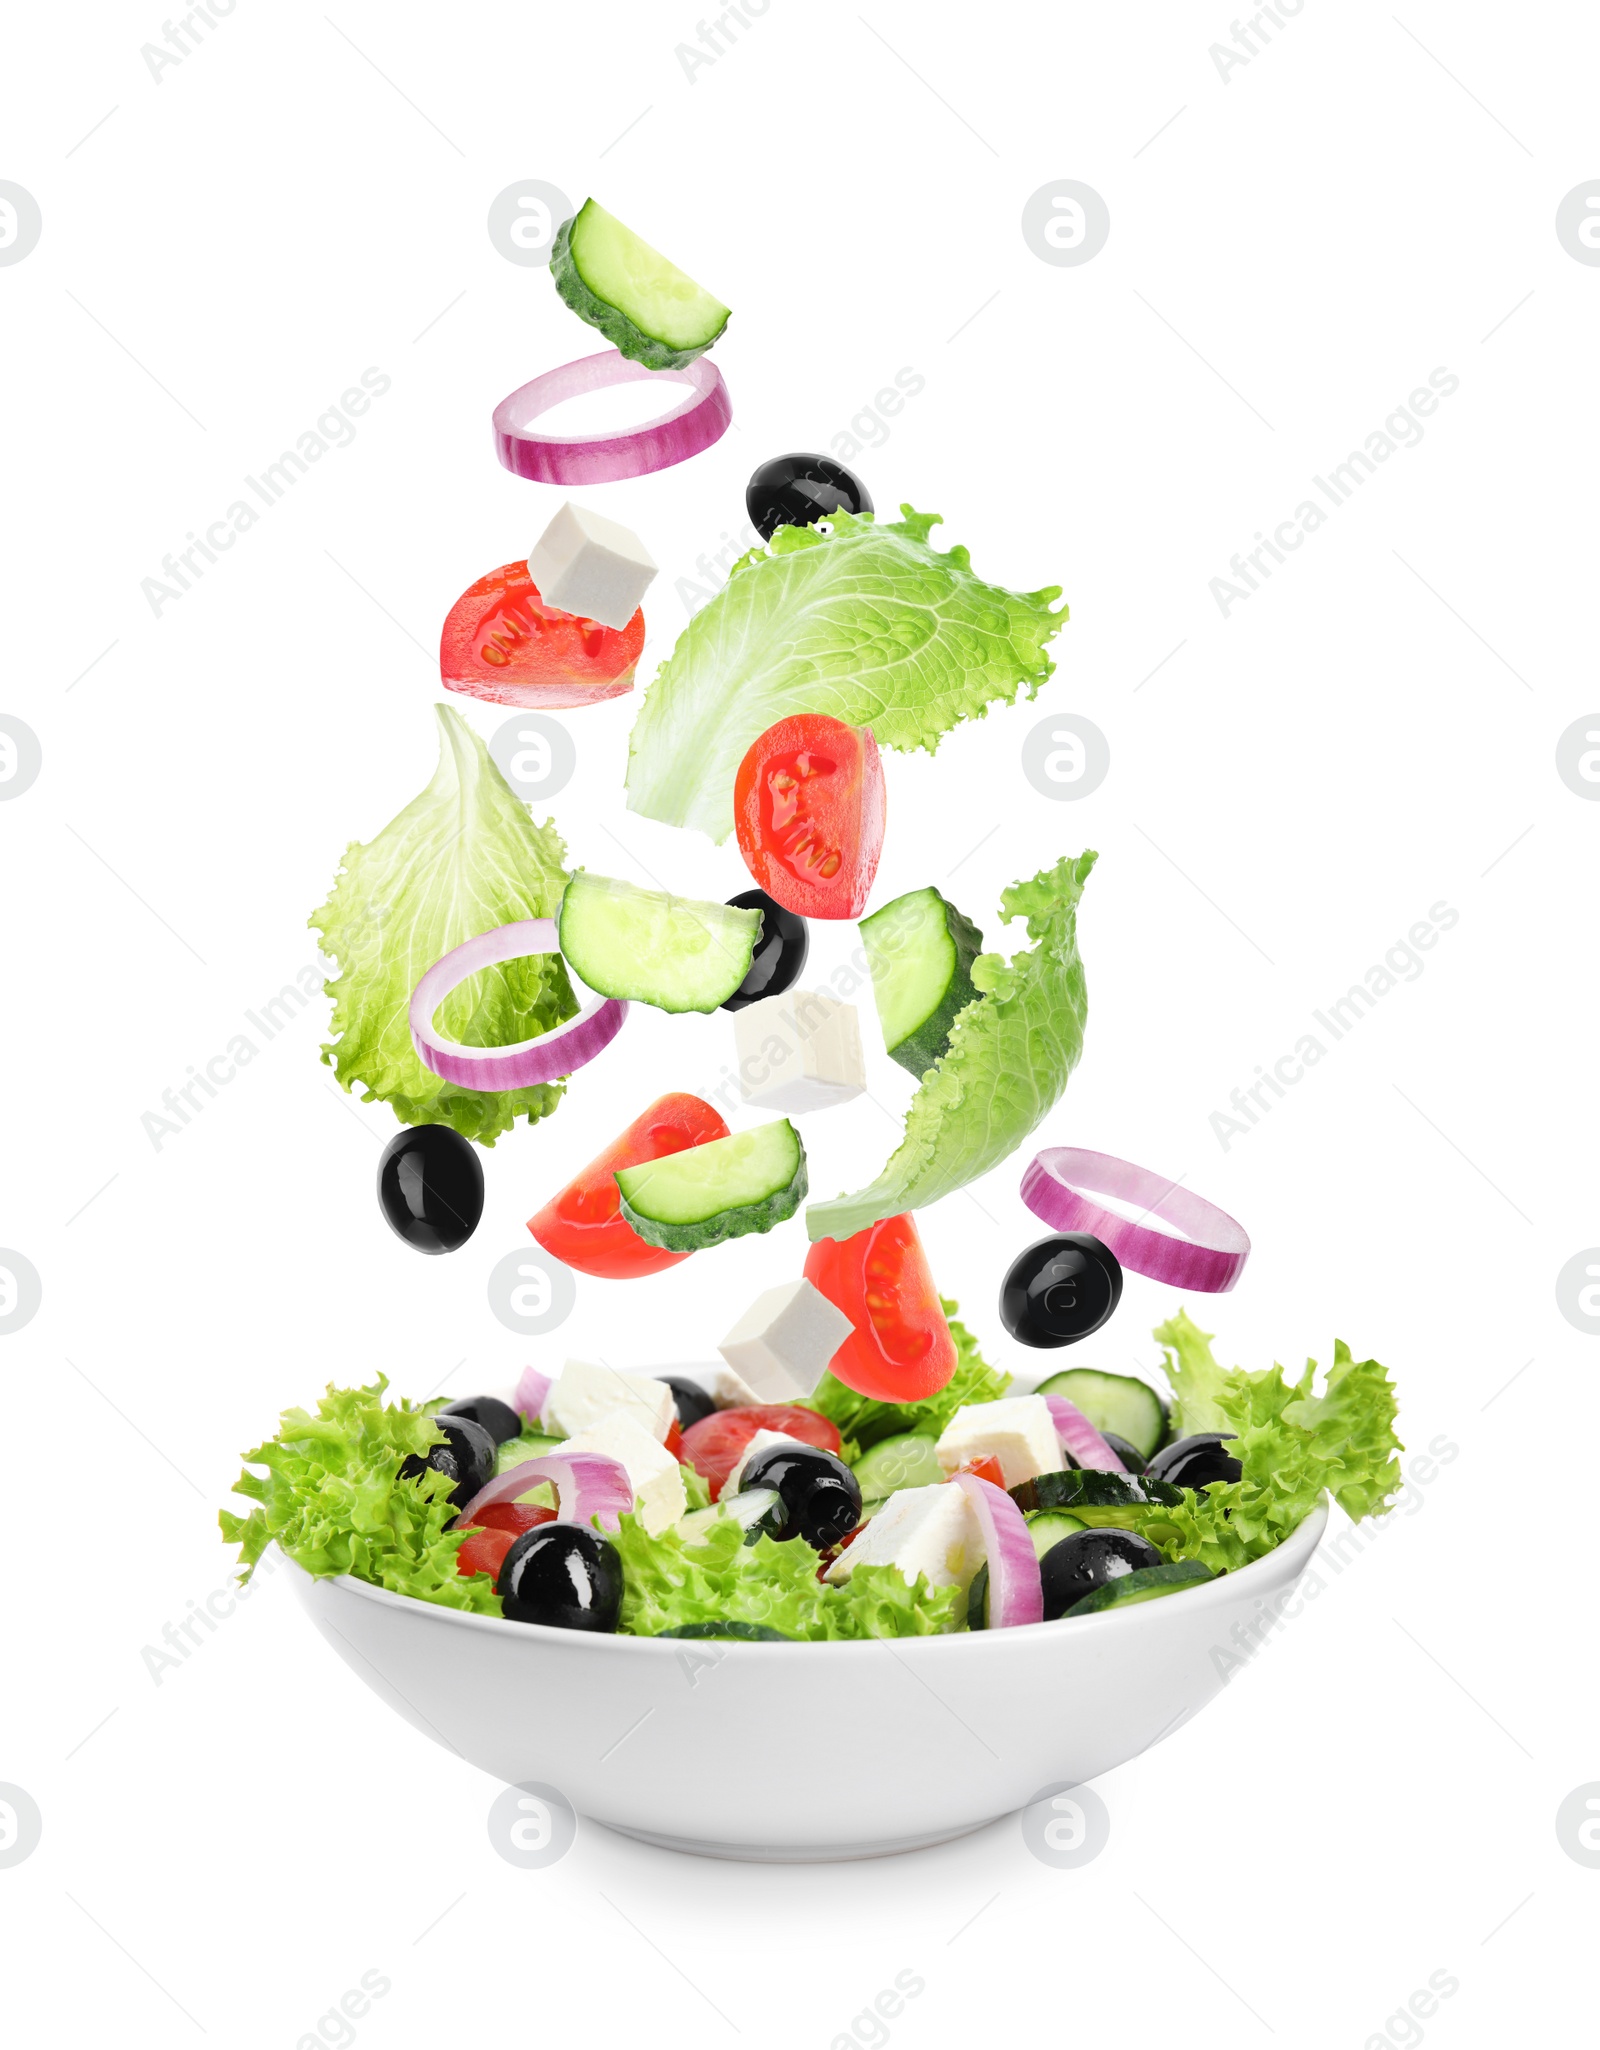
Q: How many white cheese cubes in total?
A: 8